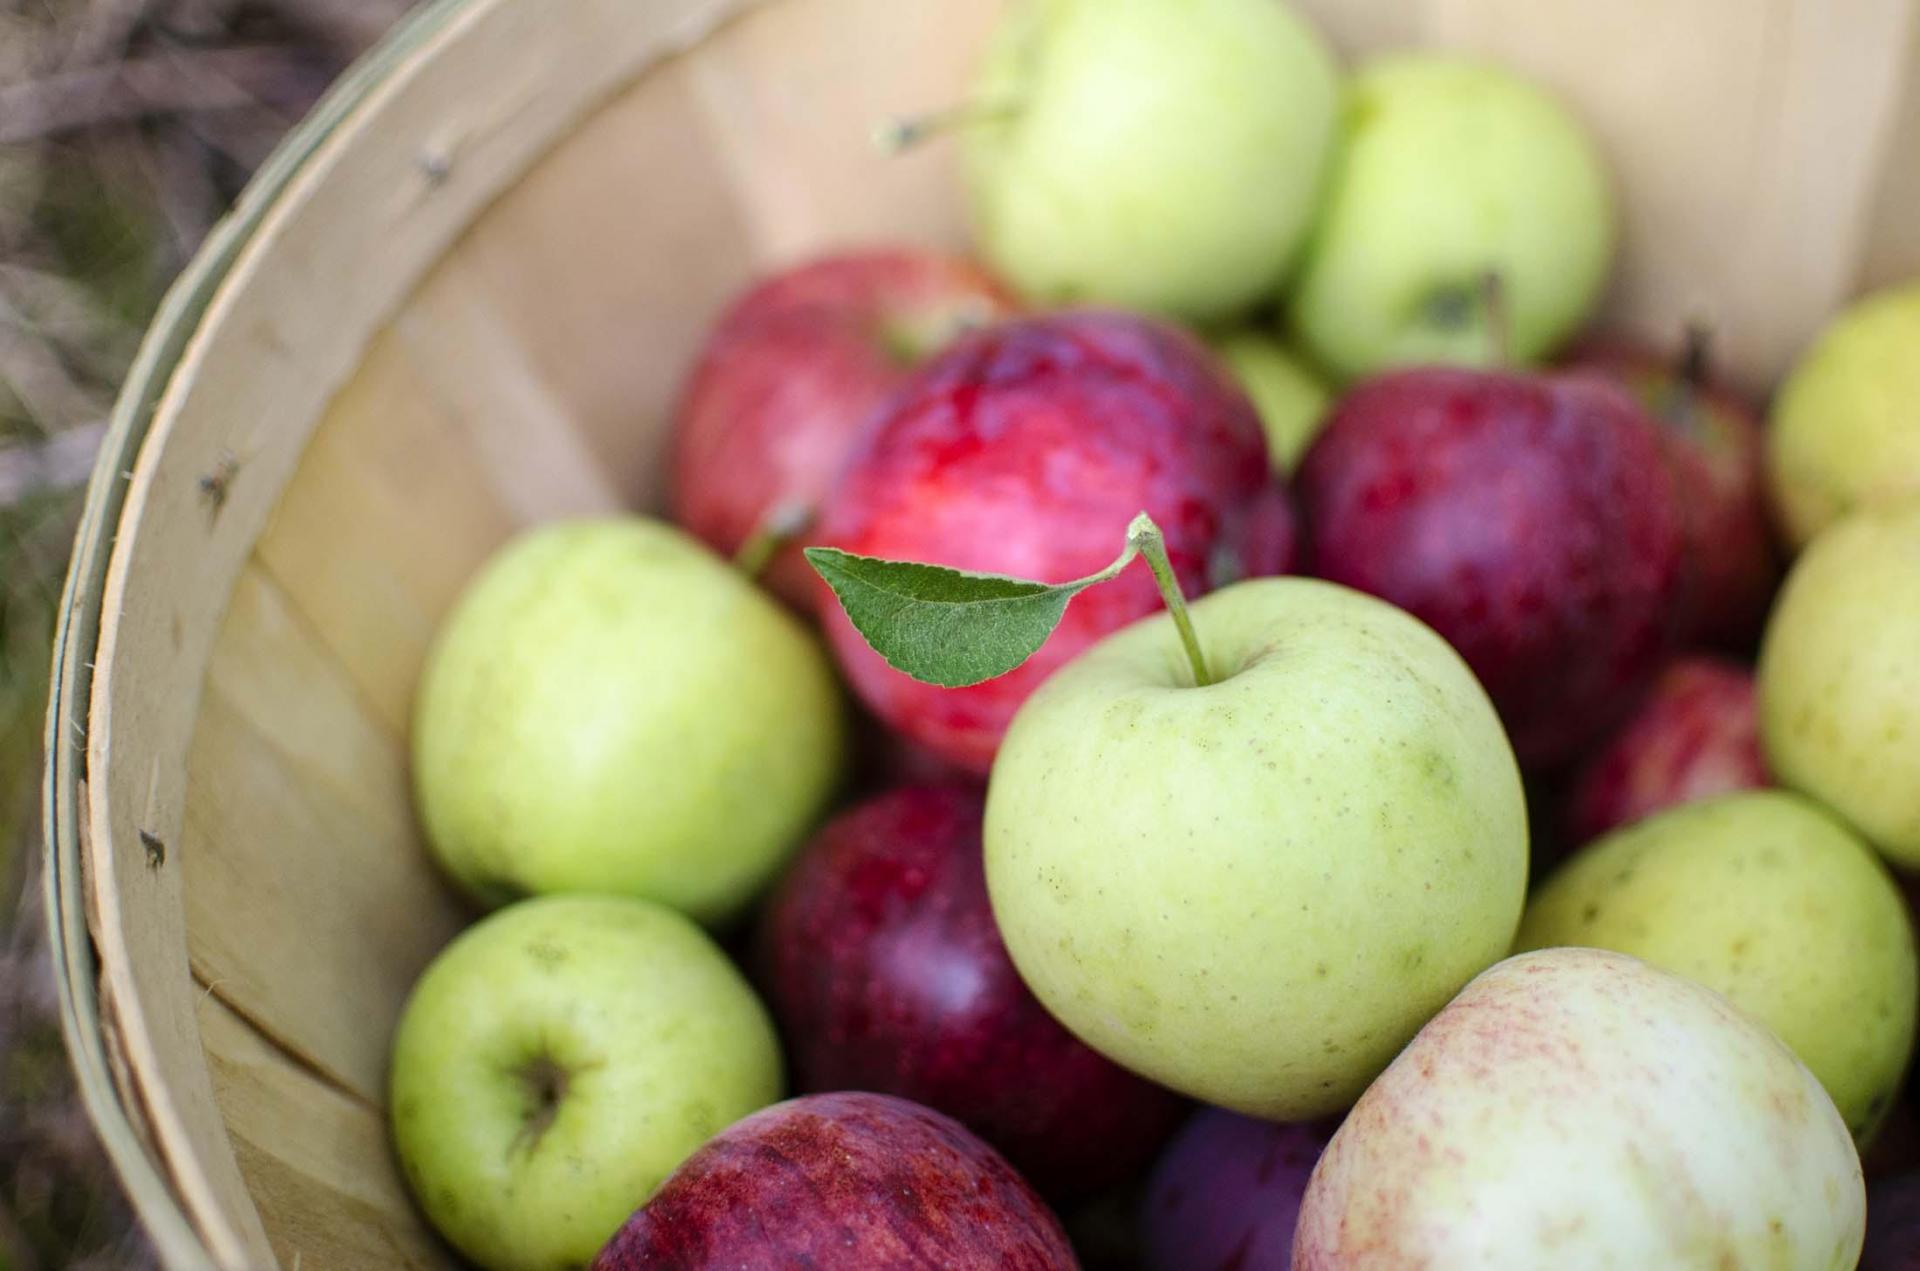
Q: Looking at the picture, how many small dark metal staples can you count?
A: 3